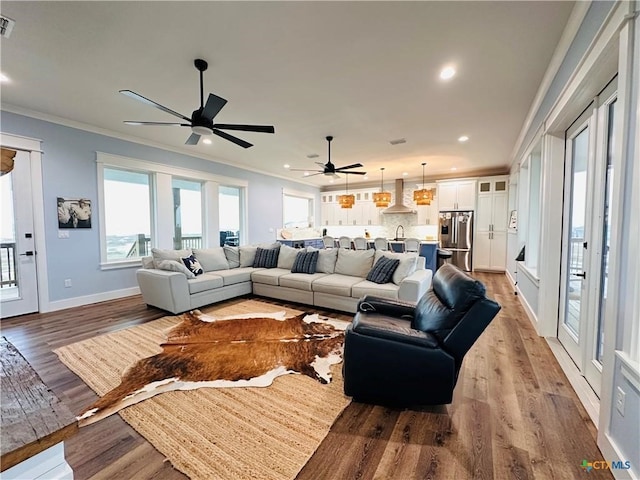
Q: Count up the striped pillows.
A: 3